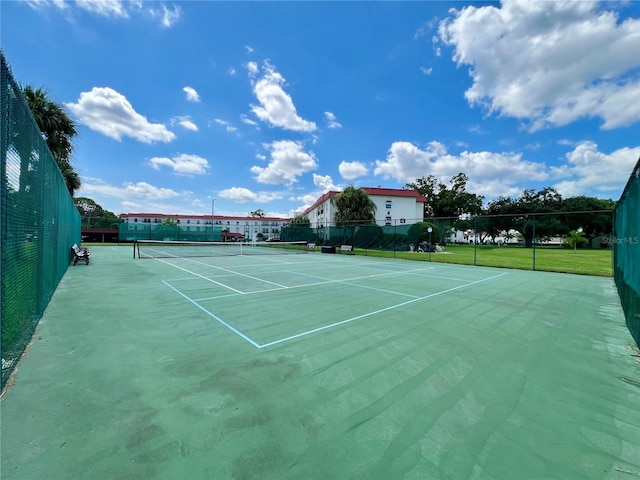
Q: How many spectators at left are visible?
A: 0